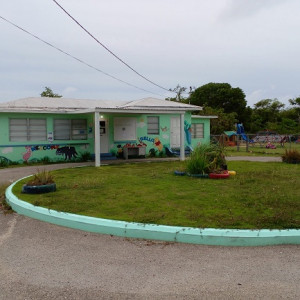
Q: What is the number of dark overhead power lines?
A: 2